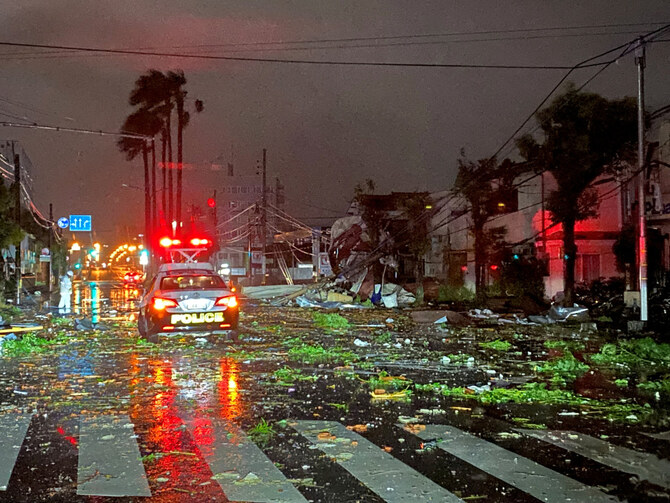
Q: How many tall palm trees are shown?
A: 5